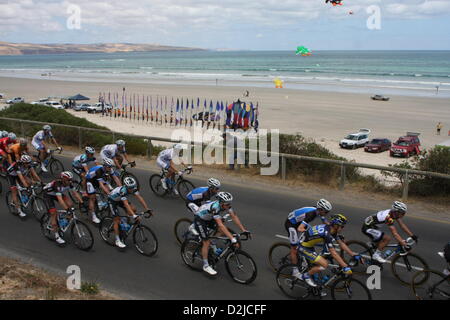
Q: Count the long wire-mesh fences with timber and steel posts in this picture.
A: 1